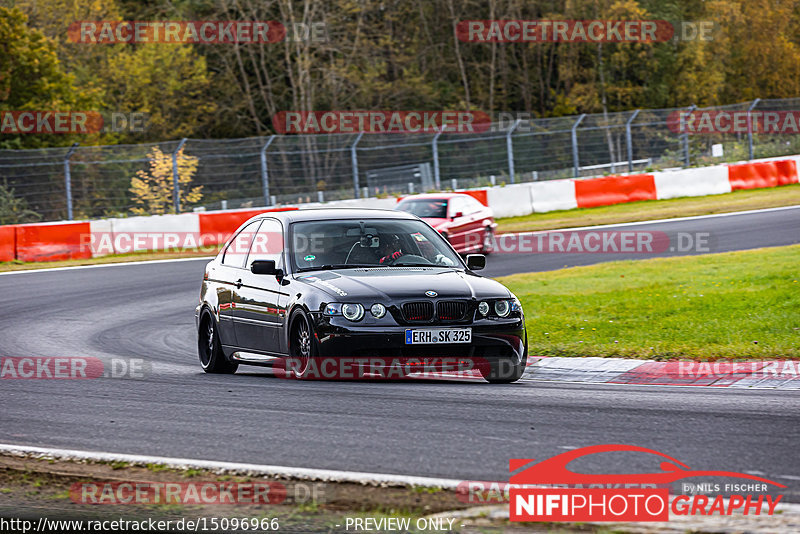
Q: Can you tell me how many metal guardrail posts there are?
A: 10